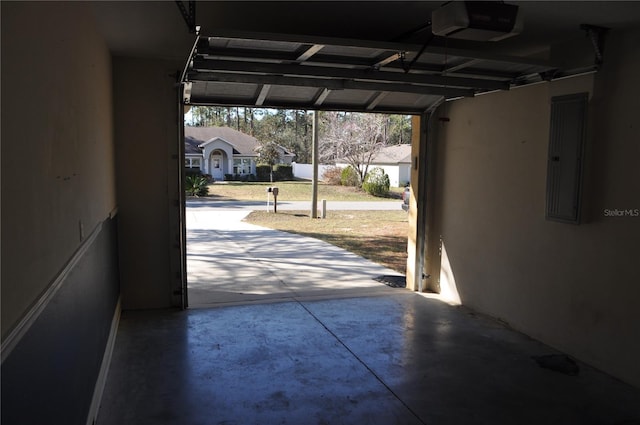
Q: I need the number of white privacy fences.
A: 1